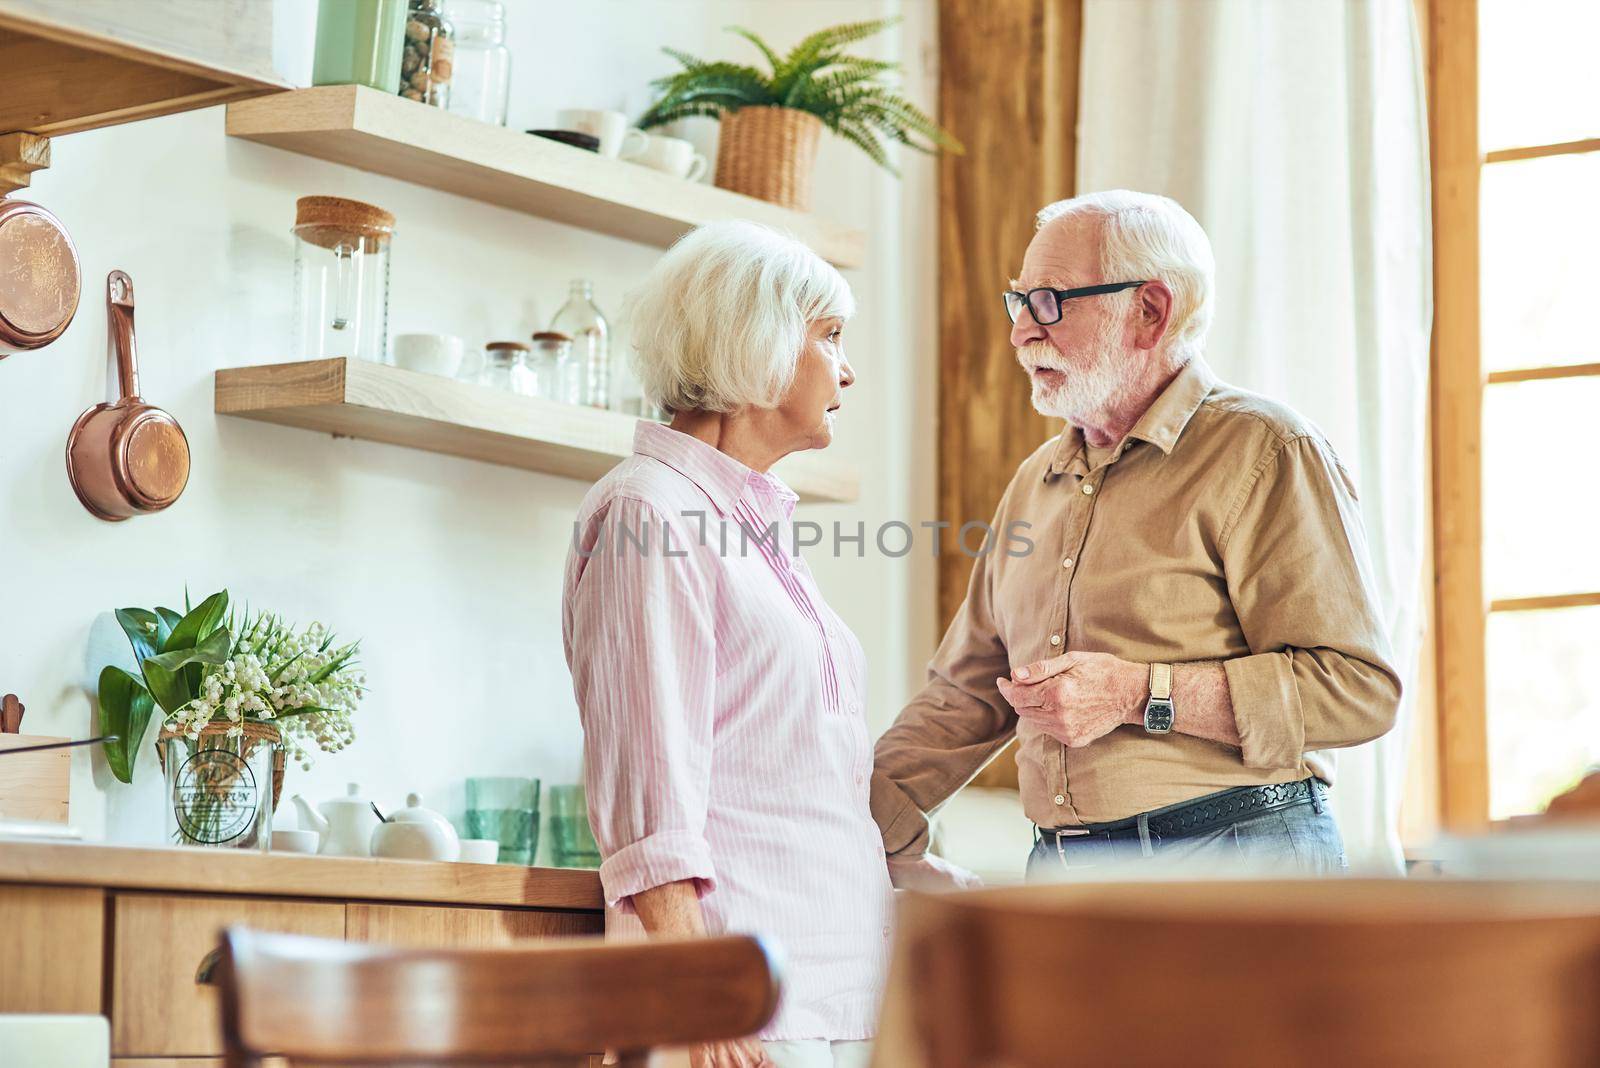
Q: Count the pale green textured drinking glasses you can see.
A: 2